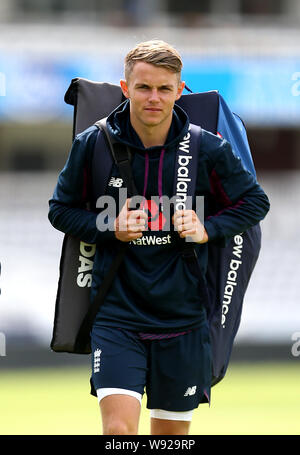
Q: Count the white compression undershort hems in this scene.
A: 2